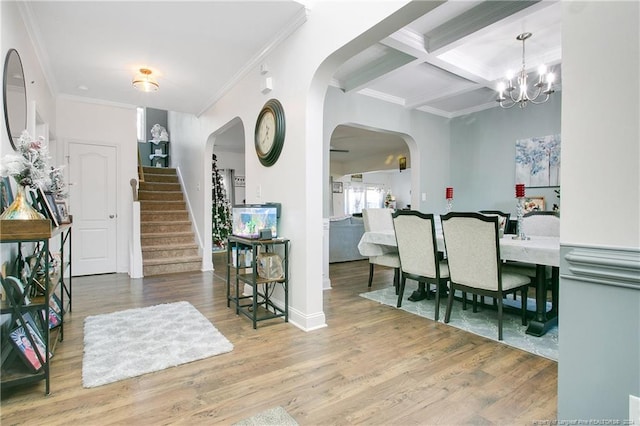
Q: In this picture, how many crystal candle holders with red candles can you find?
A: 2